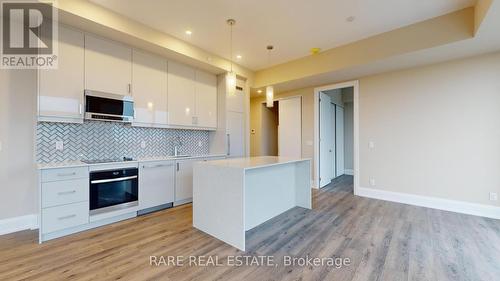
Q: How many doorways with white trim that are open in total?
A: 1